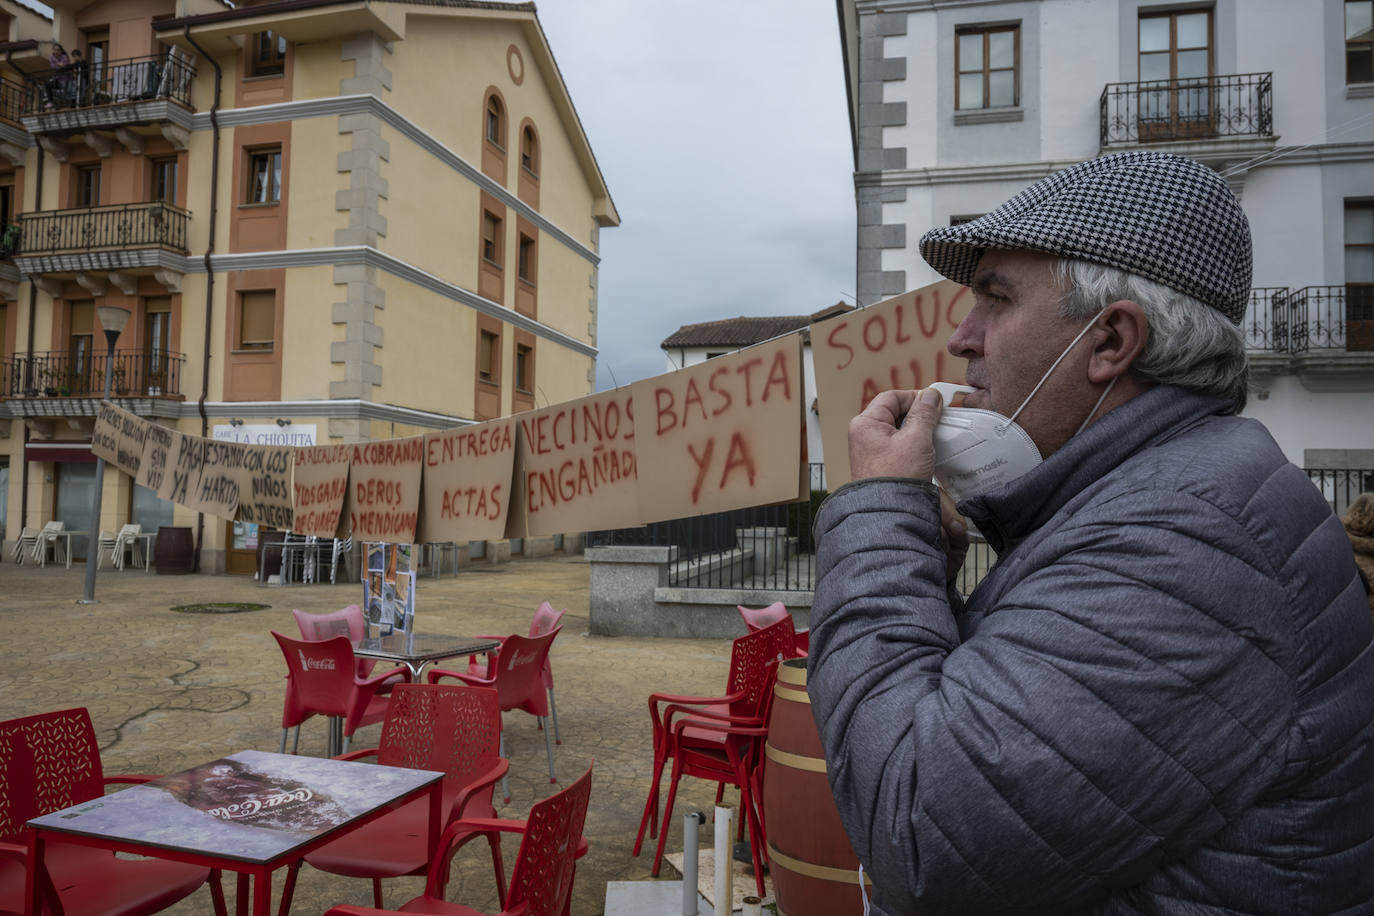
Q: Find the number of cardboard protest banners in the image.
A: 12